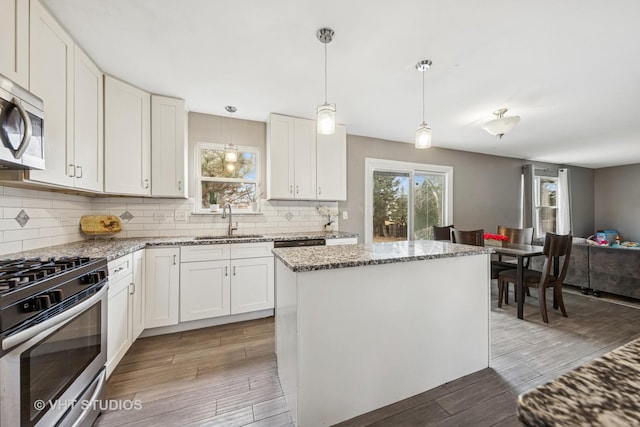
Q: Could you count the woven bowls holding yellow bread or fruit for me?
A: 0